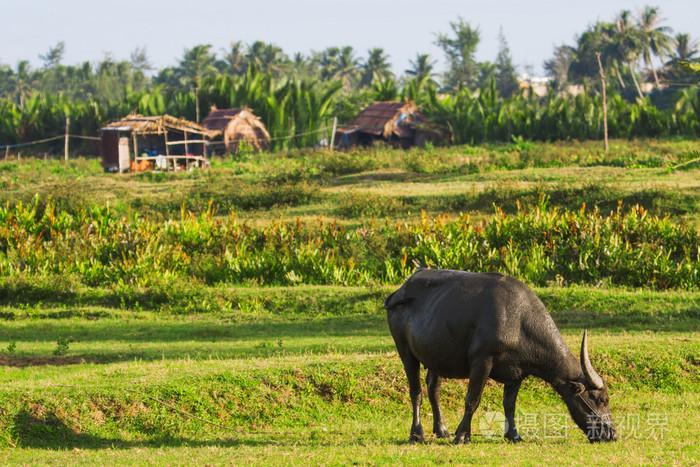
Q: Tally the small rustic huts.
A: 3